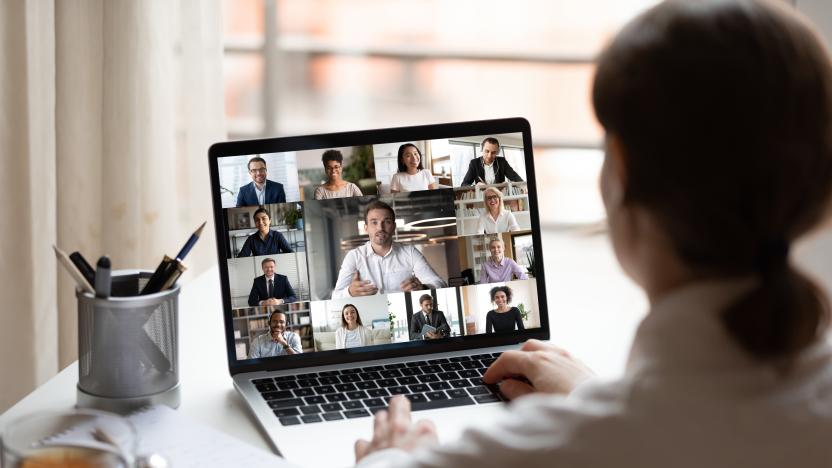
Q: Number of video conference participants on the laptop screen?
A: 13